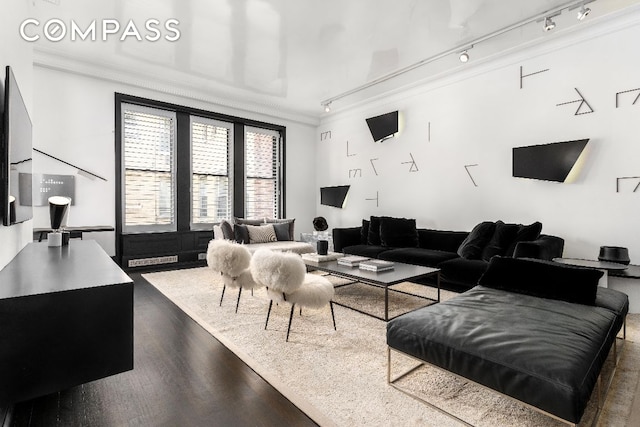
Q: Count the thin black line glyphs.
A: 12